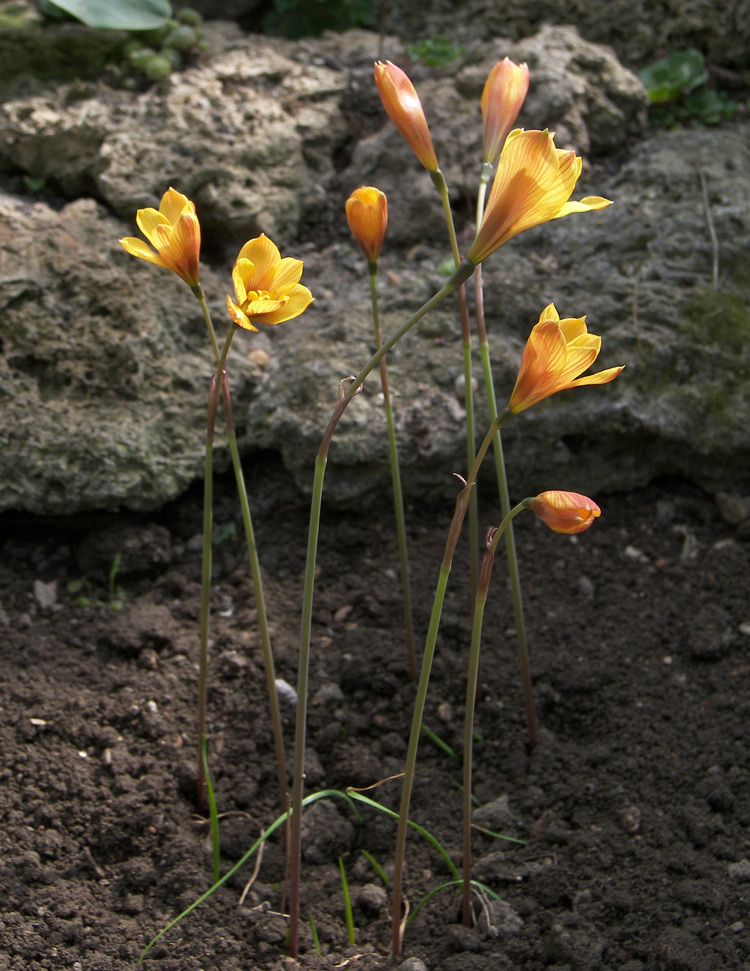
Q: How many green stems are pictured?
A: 8